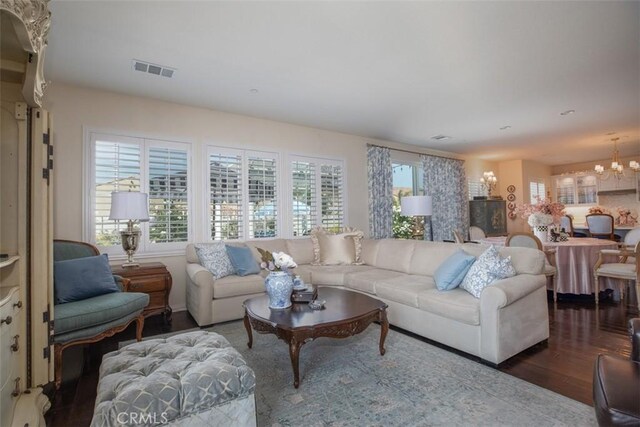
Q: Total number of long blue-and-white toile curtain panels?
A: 2